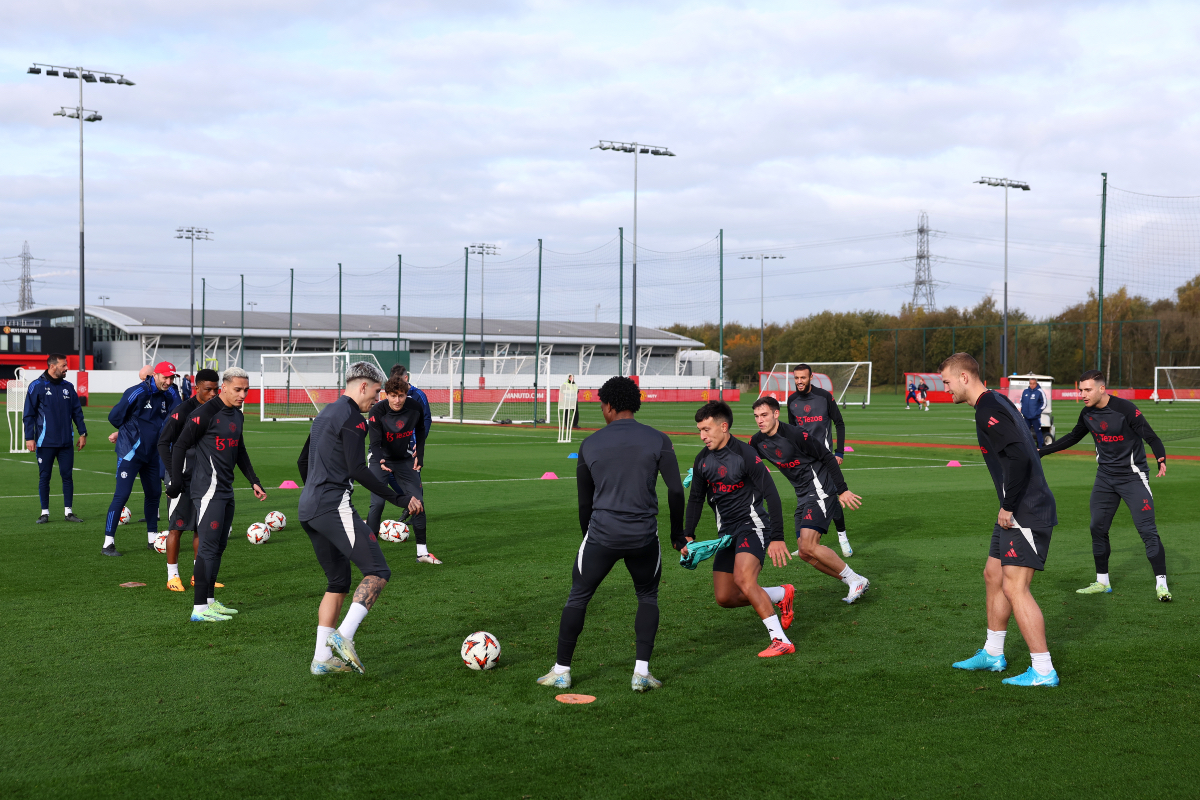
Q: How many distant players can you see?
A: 2